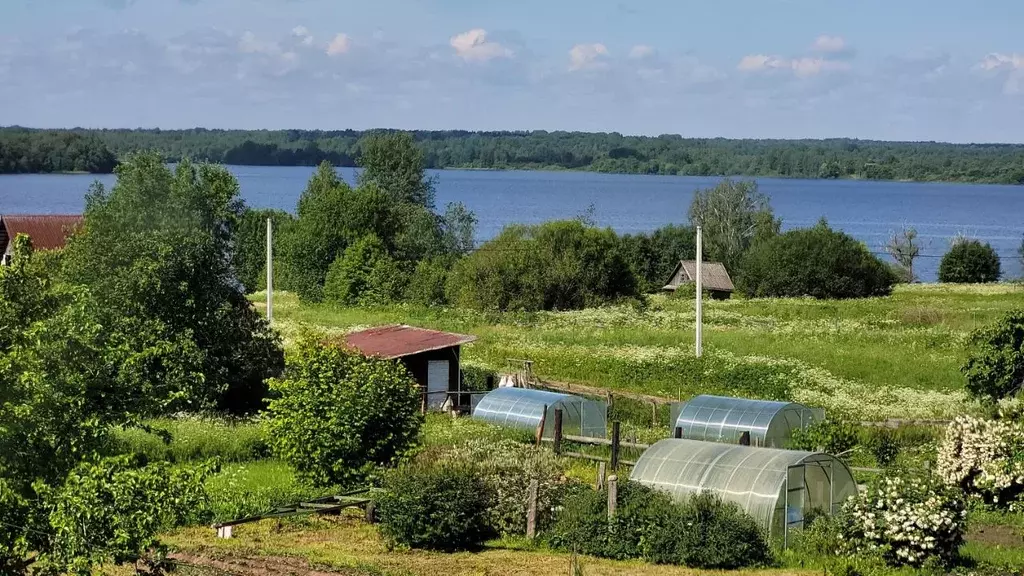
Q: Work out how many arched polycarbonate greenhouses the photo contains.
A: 3